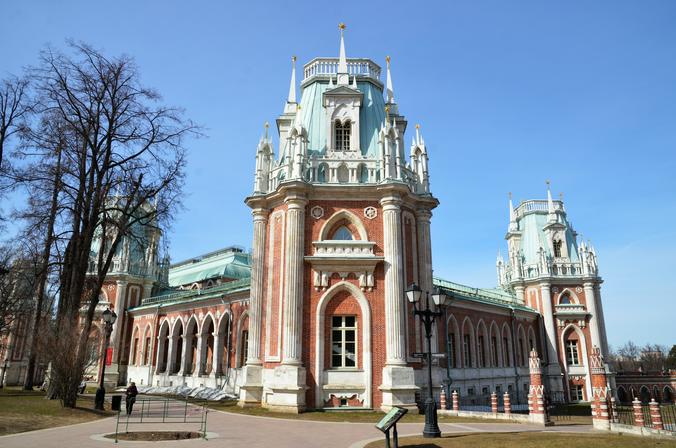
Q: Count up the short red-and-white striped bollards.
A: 6